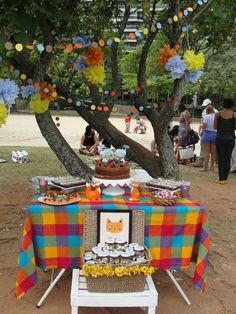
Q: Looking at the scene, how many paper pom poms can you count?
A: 13